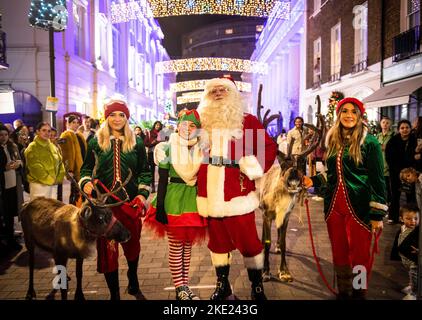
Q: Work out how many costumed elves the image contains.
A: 3